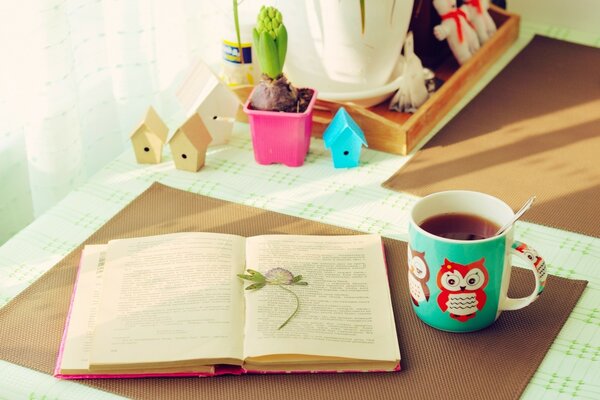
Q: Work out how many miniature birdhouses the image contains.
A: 4